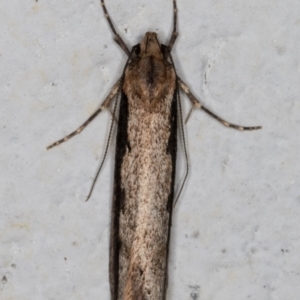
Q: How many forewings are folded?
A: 2